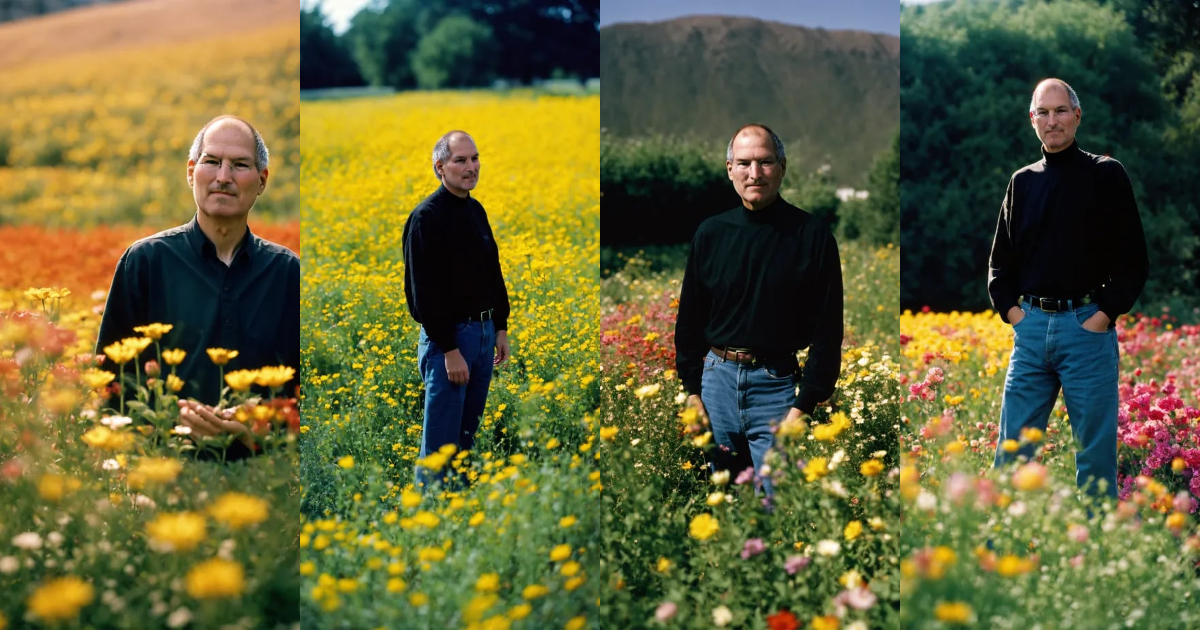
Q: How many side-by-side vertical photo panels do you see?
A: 4